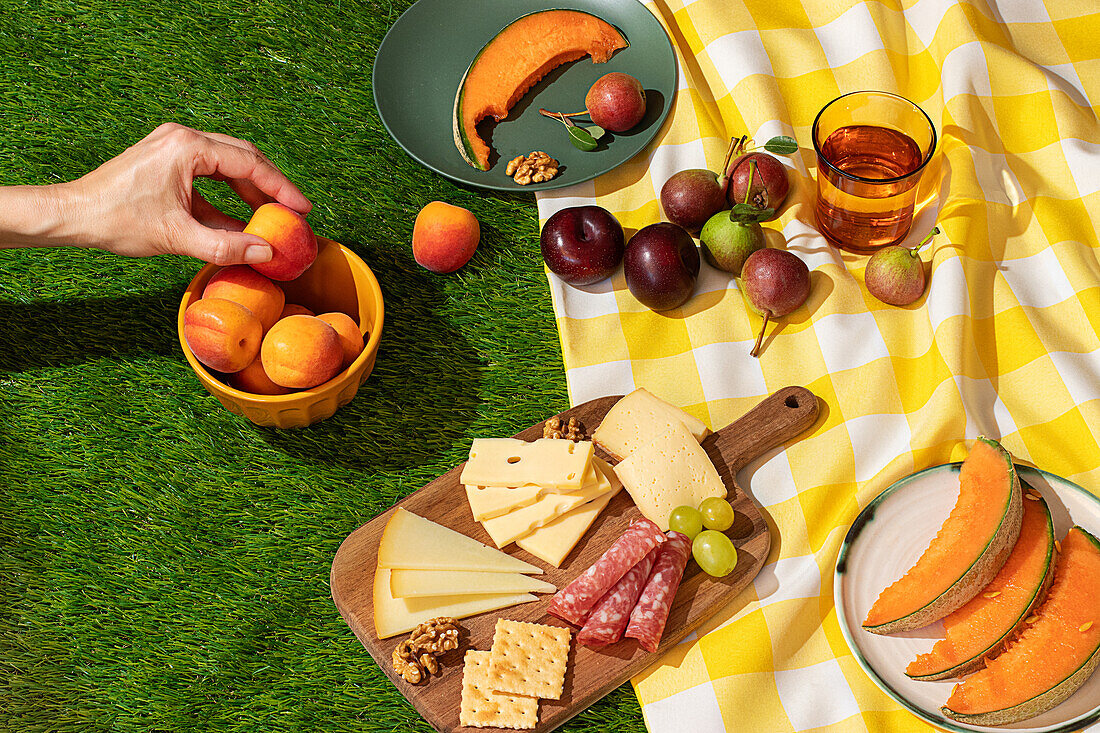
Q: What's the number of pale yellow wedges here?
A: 3